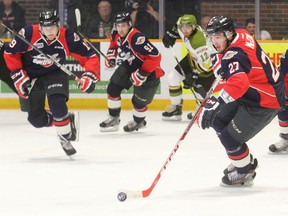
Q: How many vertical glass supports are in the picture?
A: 3